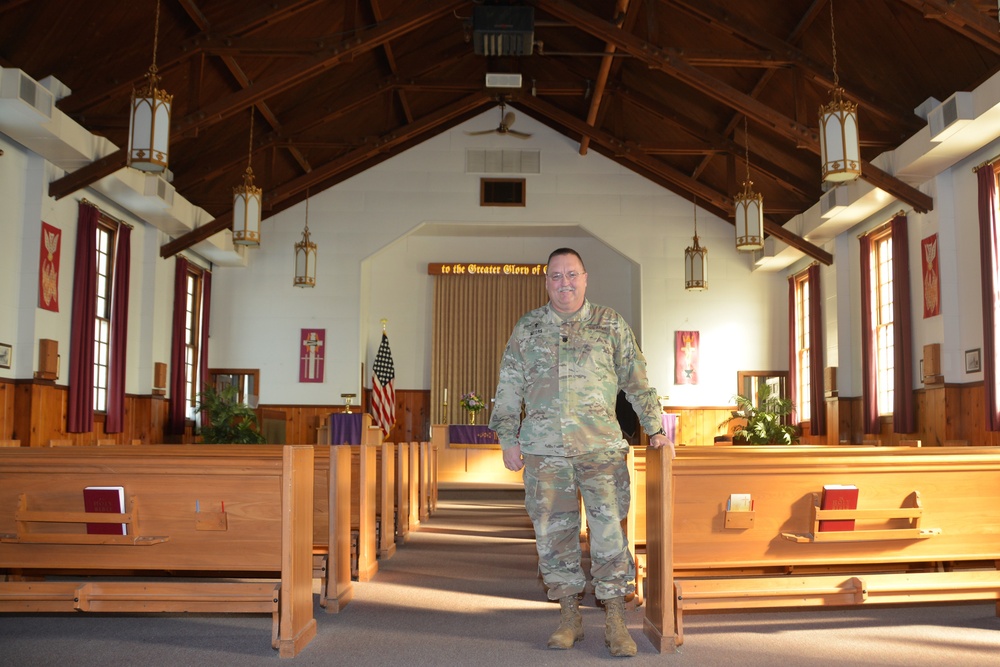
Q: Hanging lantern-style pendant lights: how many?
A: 6